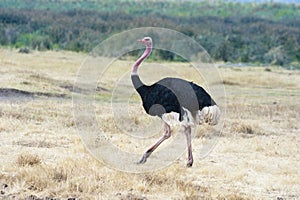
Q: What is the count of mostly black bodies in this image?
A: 1